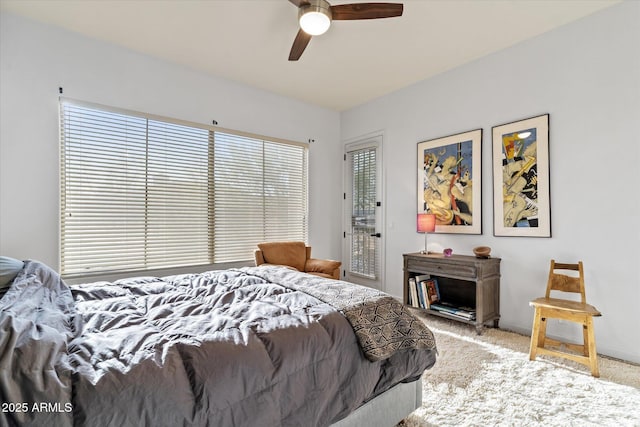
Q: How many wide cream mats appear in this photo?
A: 2